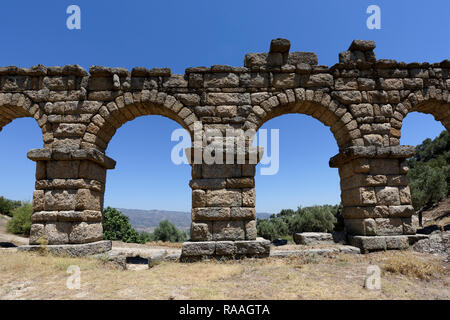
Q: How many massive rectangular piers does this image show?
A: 3